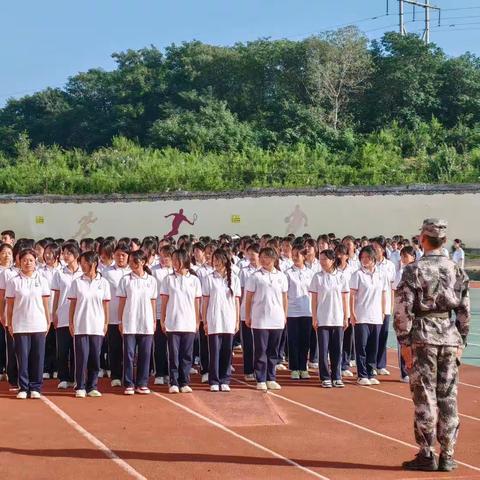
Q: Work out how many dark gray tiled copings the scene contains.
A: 1